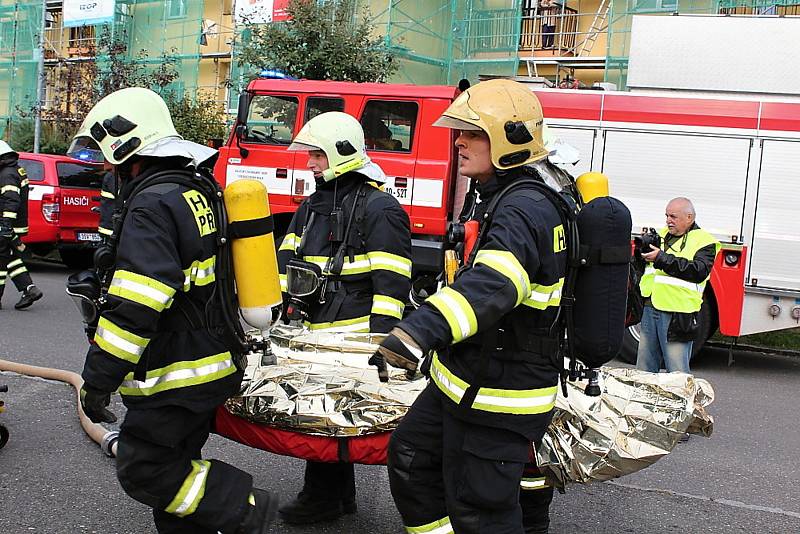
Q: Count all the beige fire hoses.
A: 1